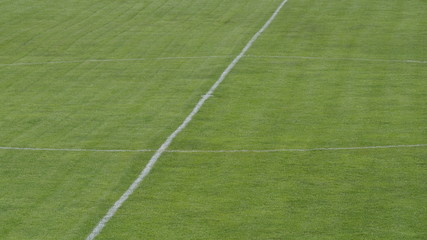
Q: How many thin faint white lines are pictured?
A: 2